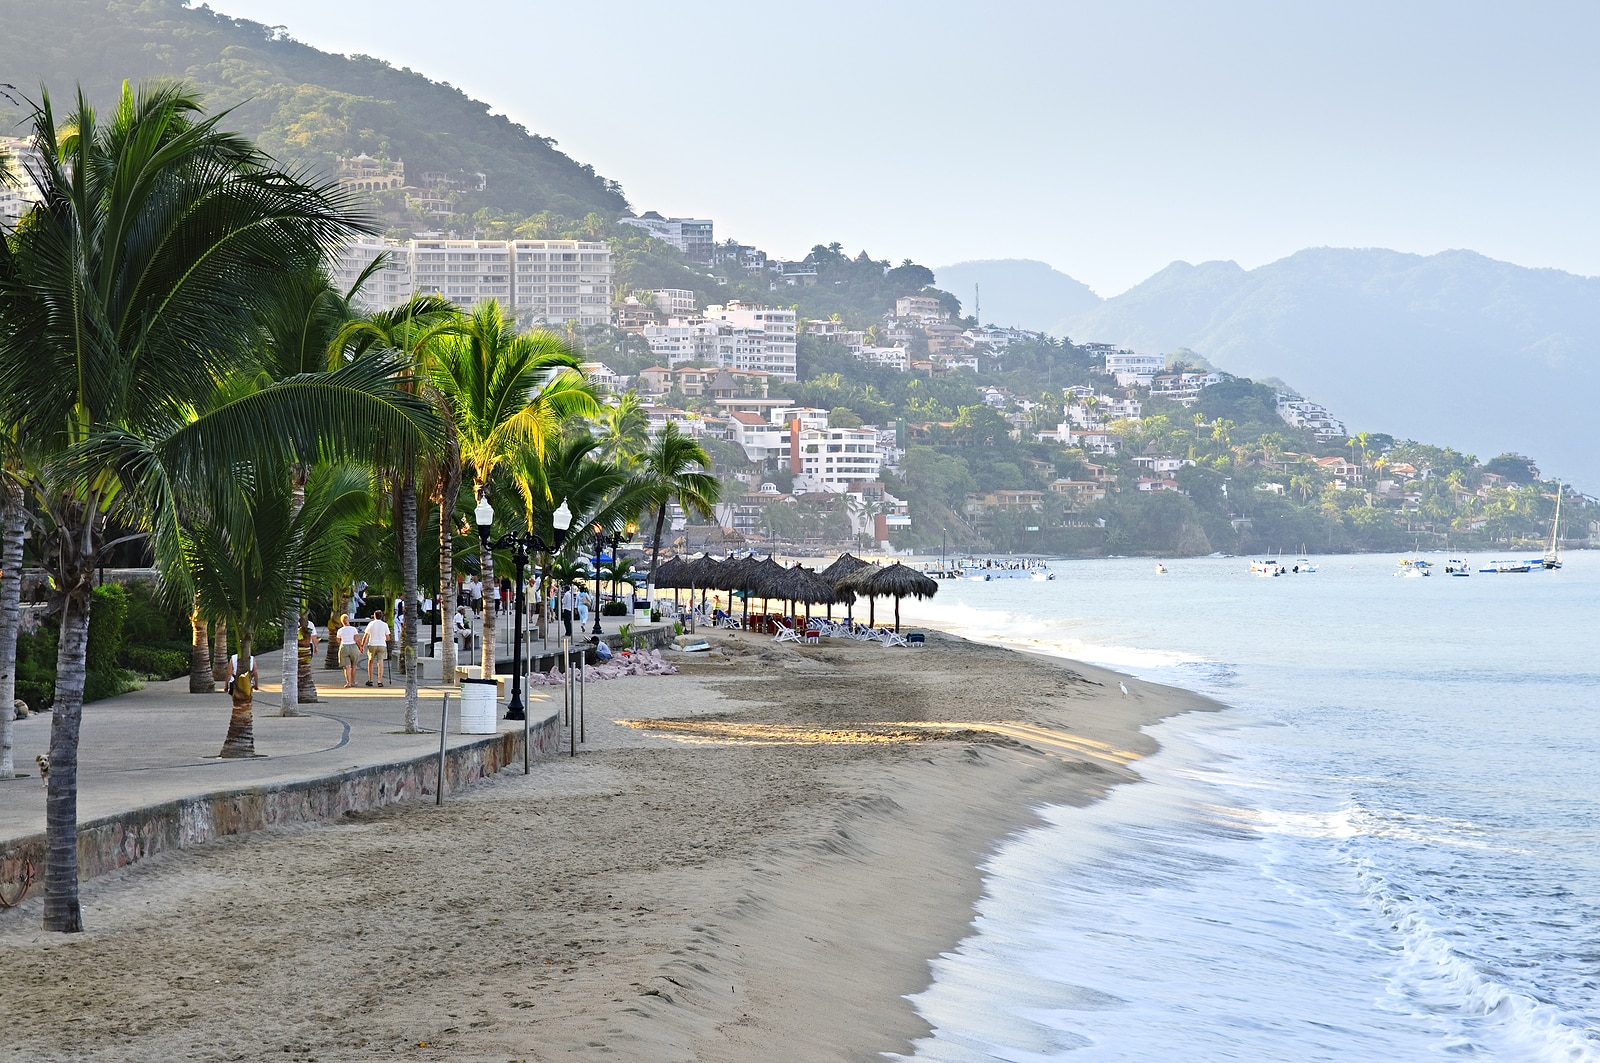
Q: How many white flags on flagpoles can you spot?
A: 0